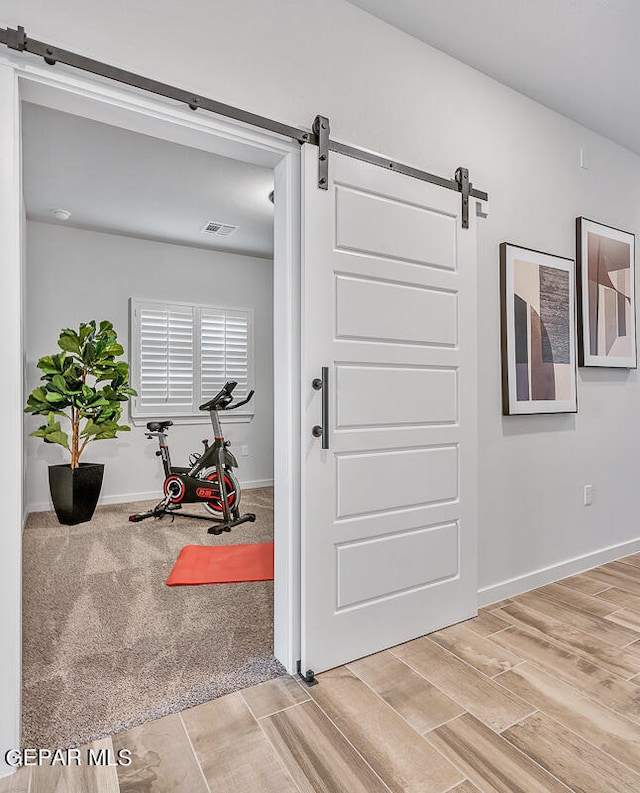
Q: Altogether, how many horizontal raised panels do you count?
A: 5